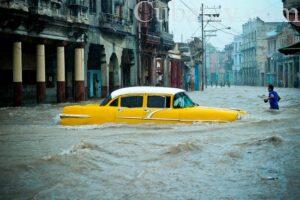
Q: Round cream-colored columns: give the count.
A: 4